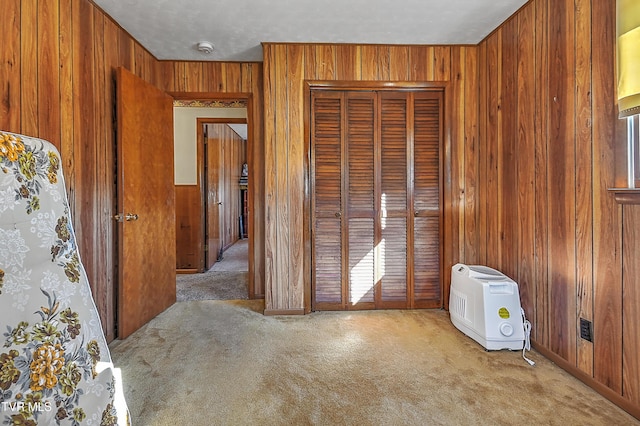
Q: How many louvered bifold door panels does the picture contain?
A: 4